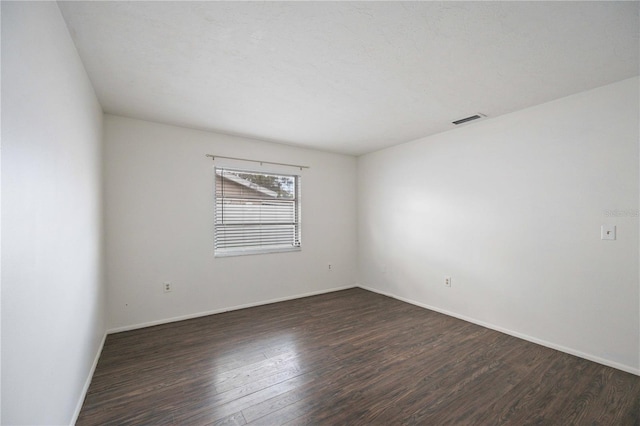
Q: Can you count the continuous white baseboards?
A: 3